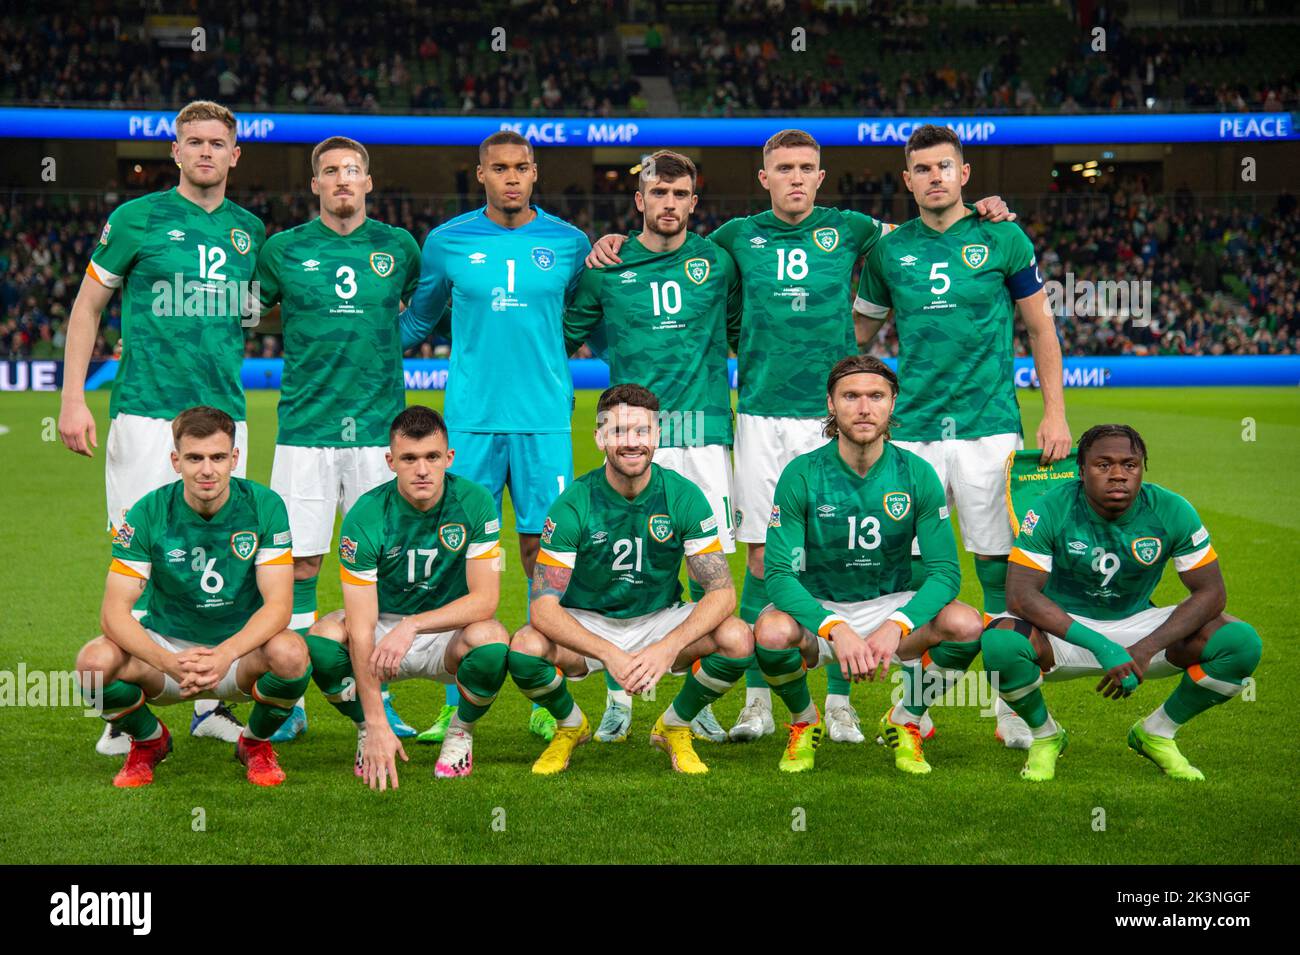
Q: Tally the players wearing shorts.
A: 11